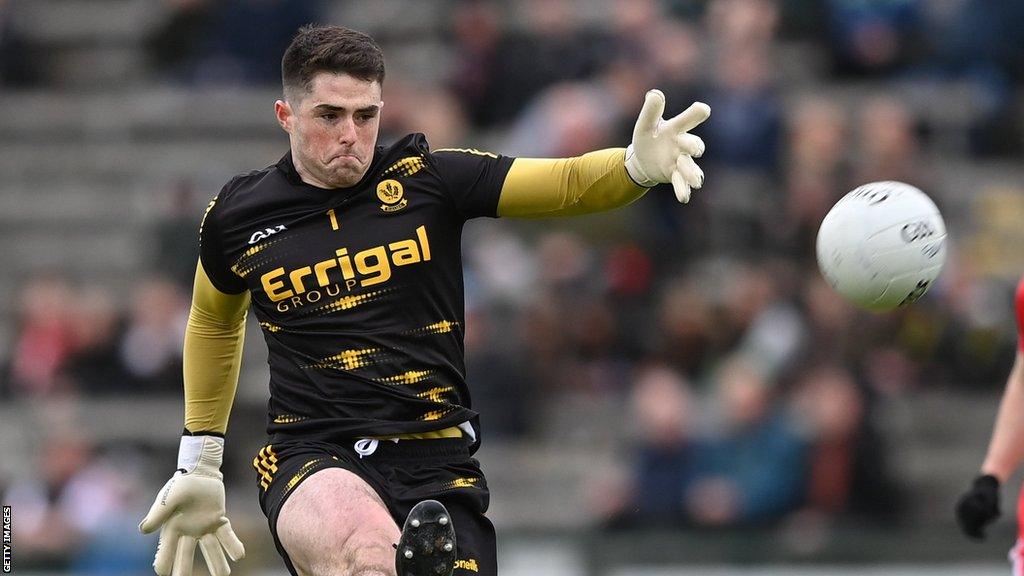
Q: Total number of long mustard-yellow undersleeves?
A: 2